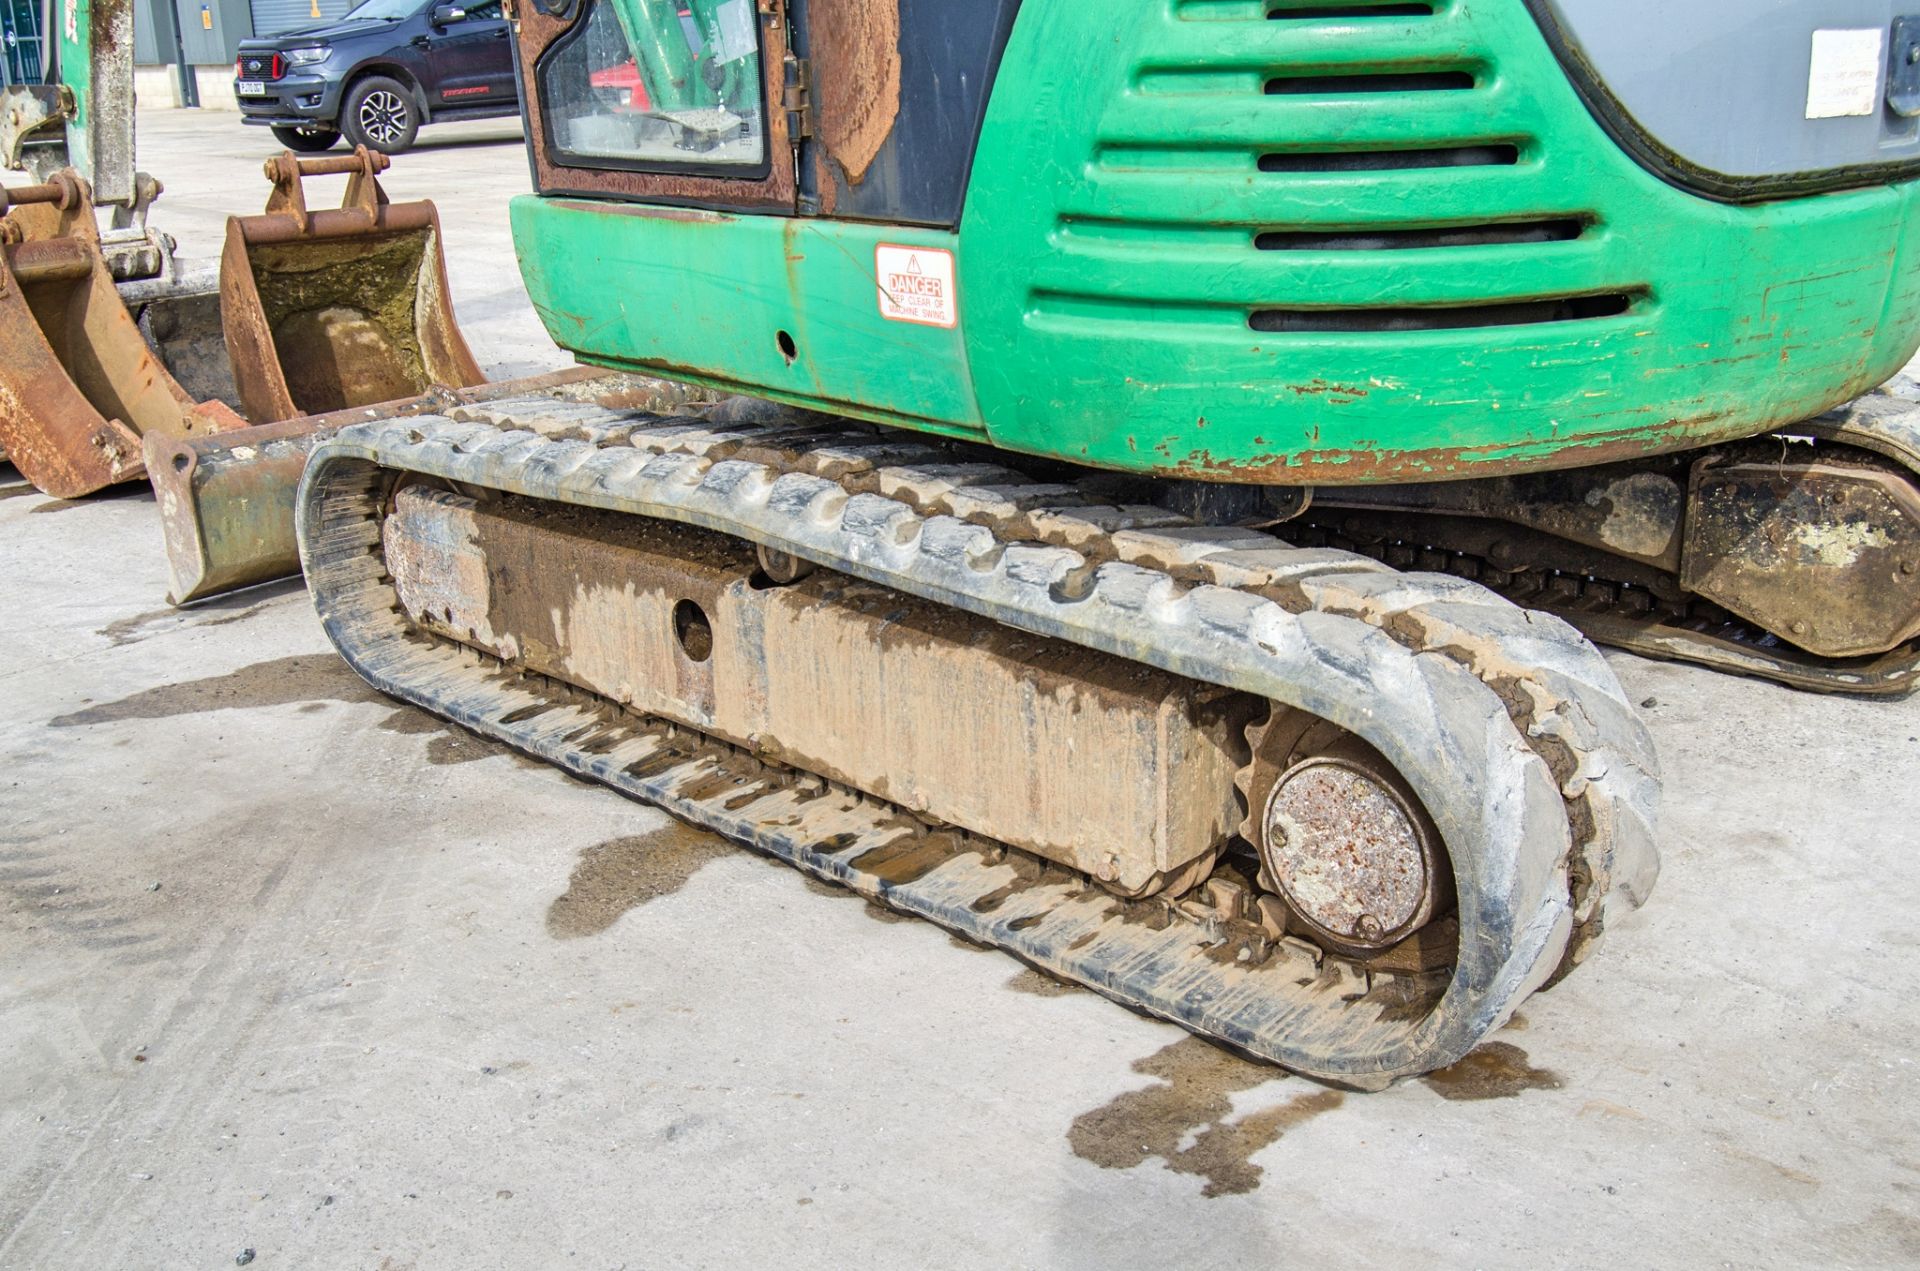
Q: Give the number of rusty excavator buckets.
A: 2